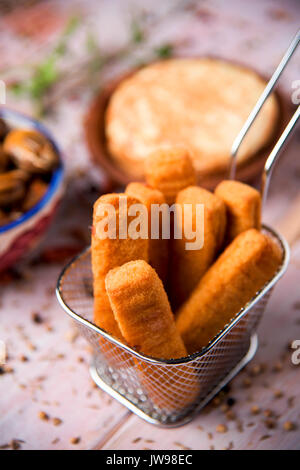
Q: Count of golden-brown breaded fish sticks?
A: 7